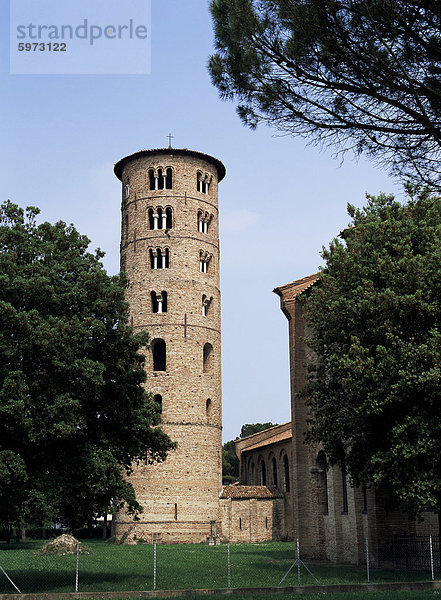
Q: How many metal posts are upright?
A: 6